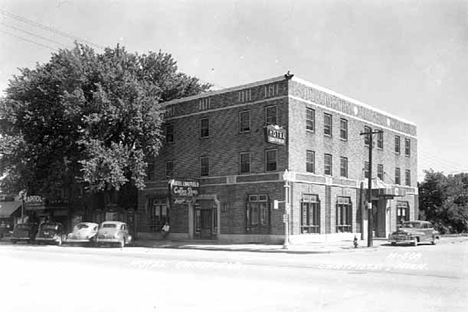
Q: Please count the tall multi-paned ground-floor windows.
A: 5